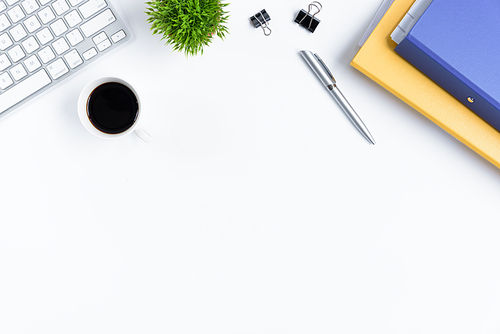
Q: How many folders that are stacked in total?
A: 2